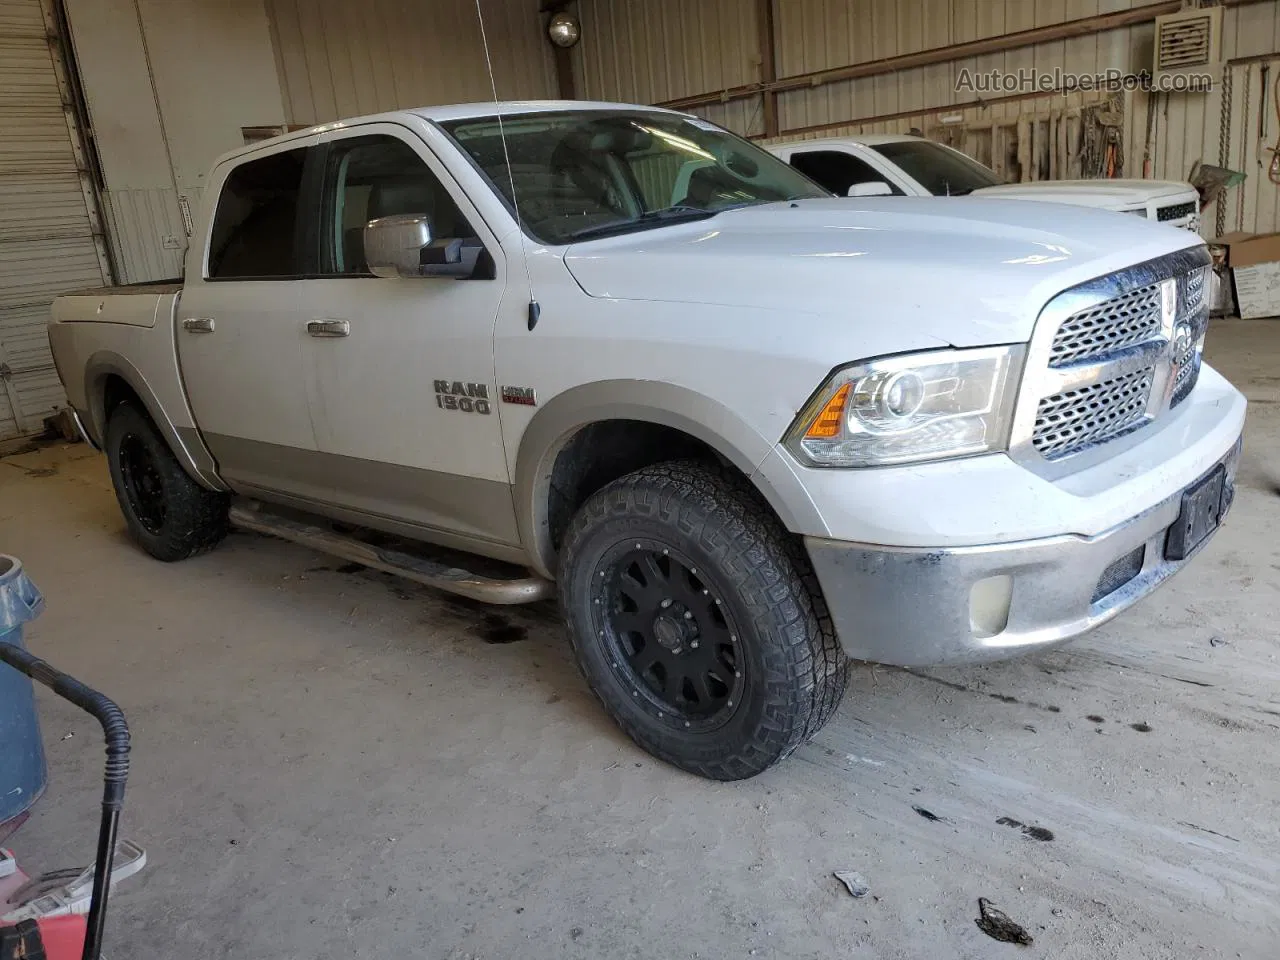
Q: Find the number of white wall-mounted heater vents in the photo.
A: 1